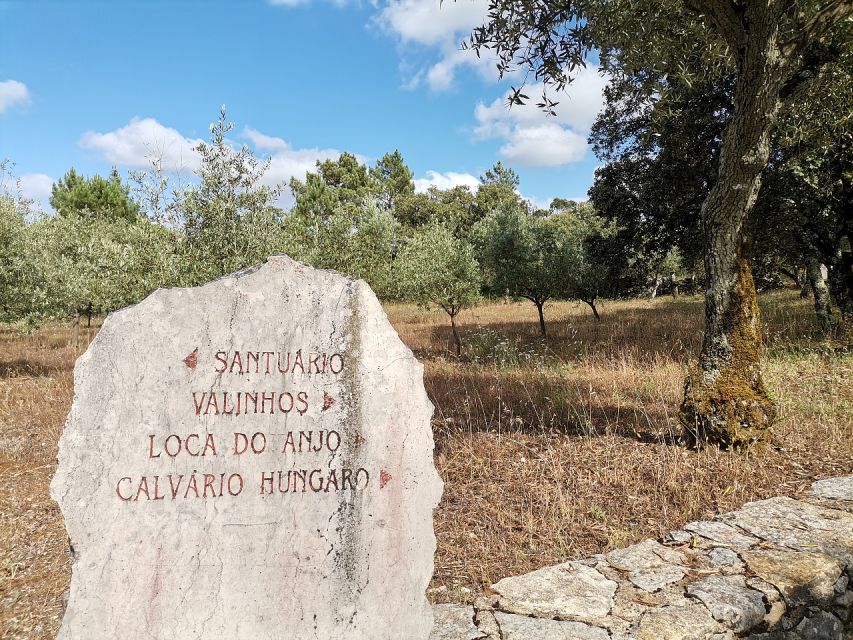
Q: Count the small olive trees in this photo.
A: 3